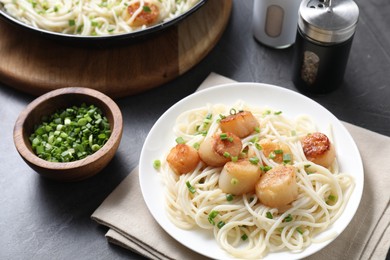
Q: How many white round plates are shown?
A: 1